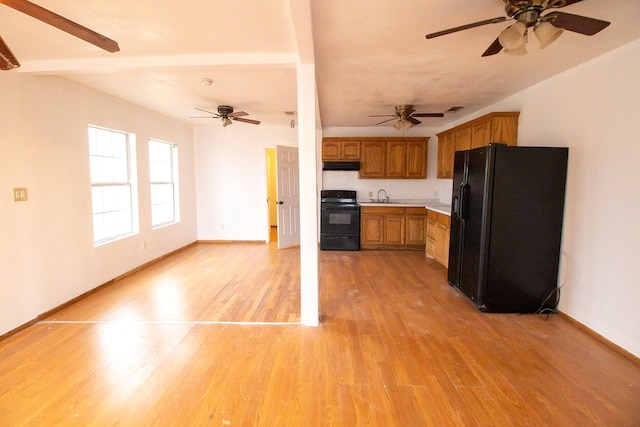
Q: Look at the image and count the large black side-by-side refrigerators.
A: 1